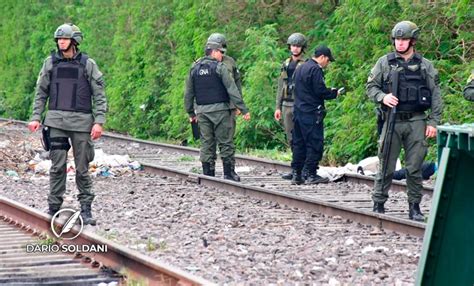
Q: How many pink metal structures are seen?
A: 0